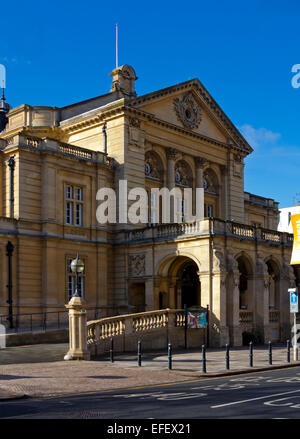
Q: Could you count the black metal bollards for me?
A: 8